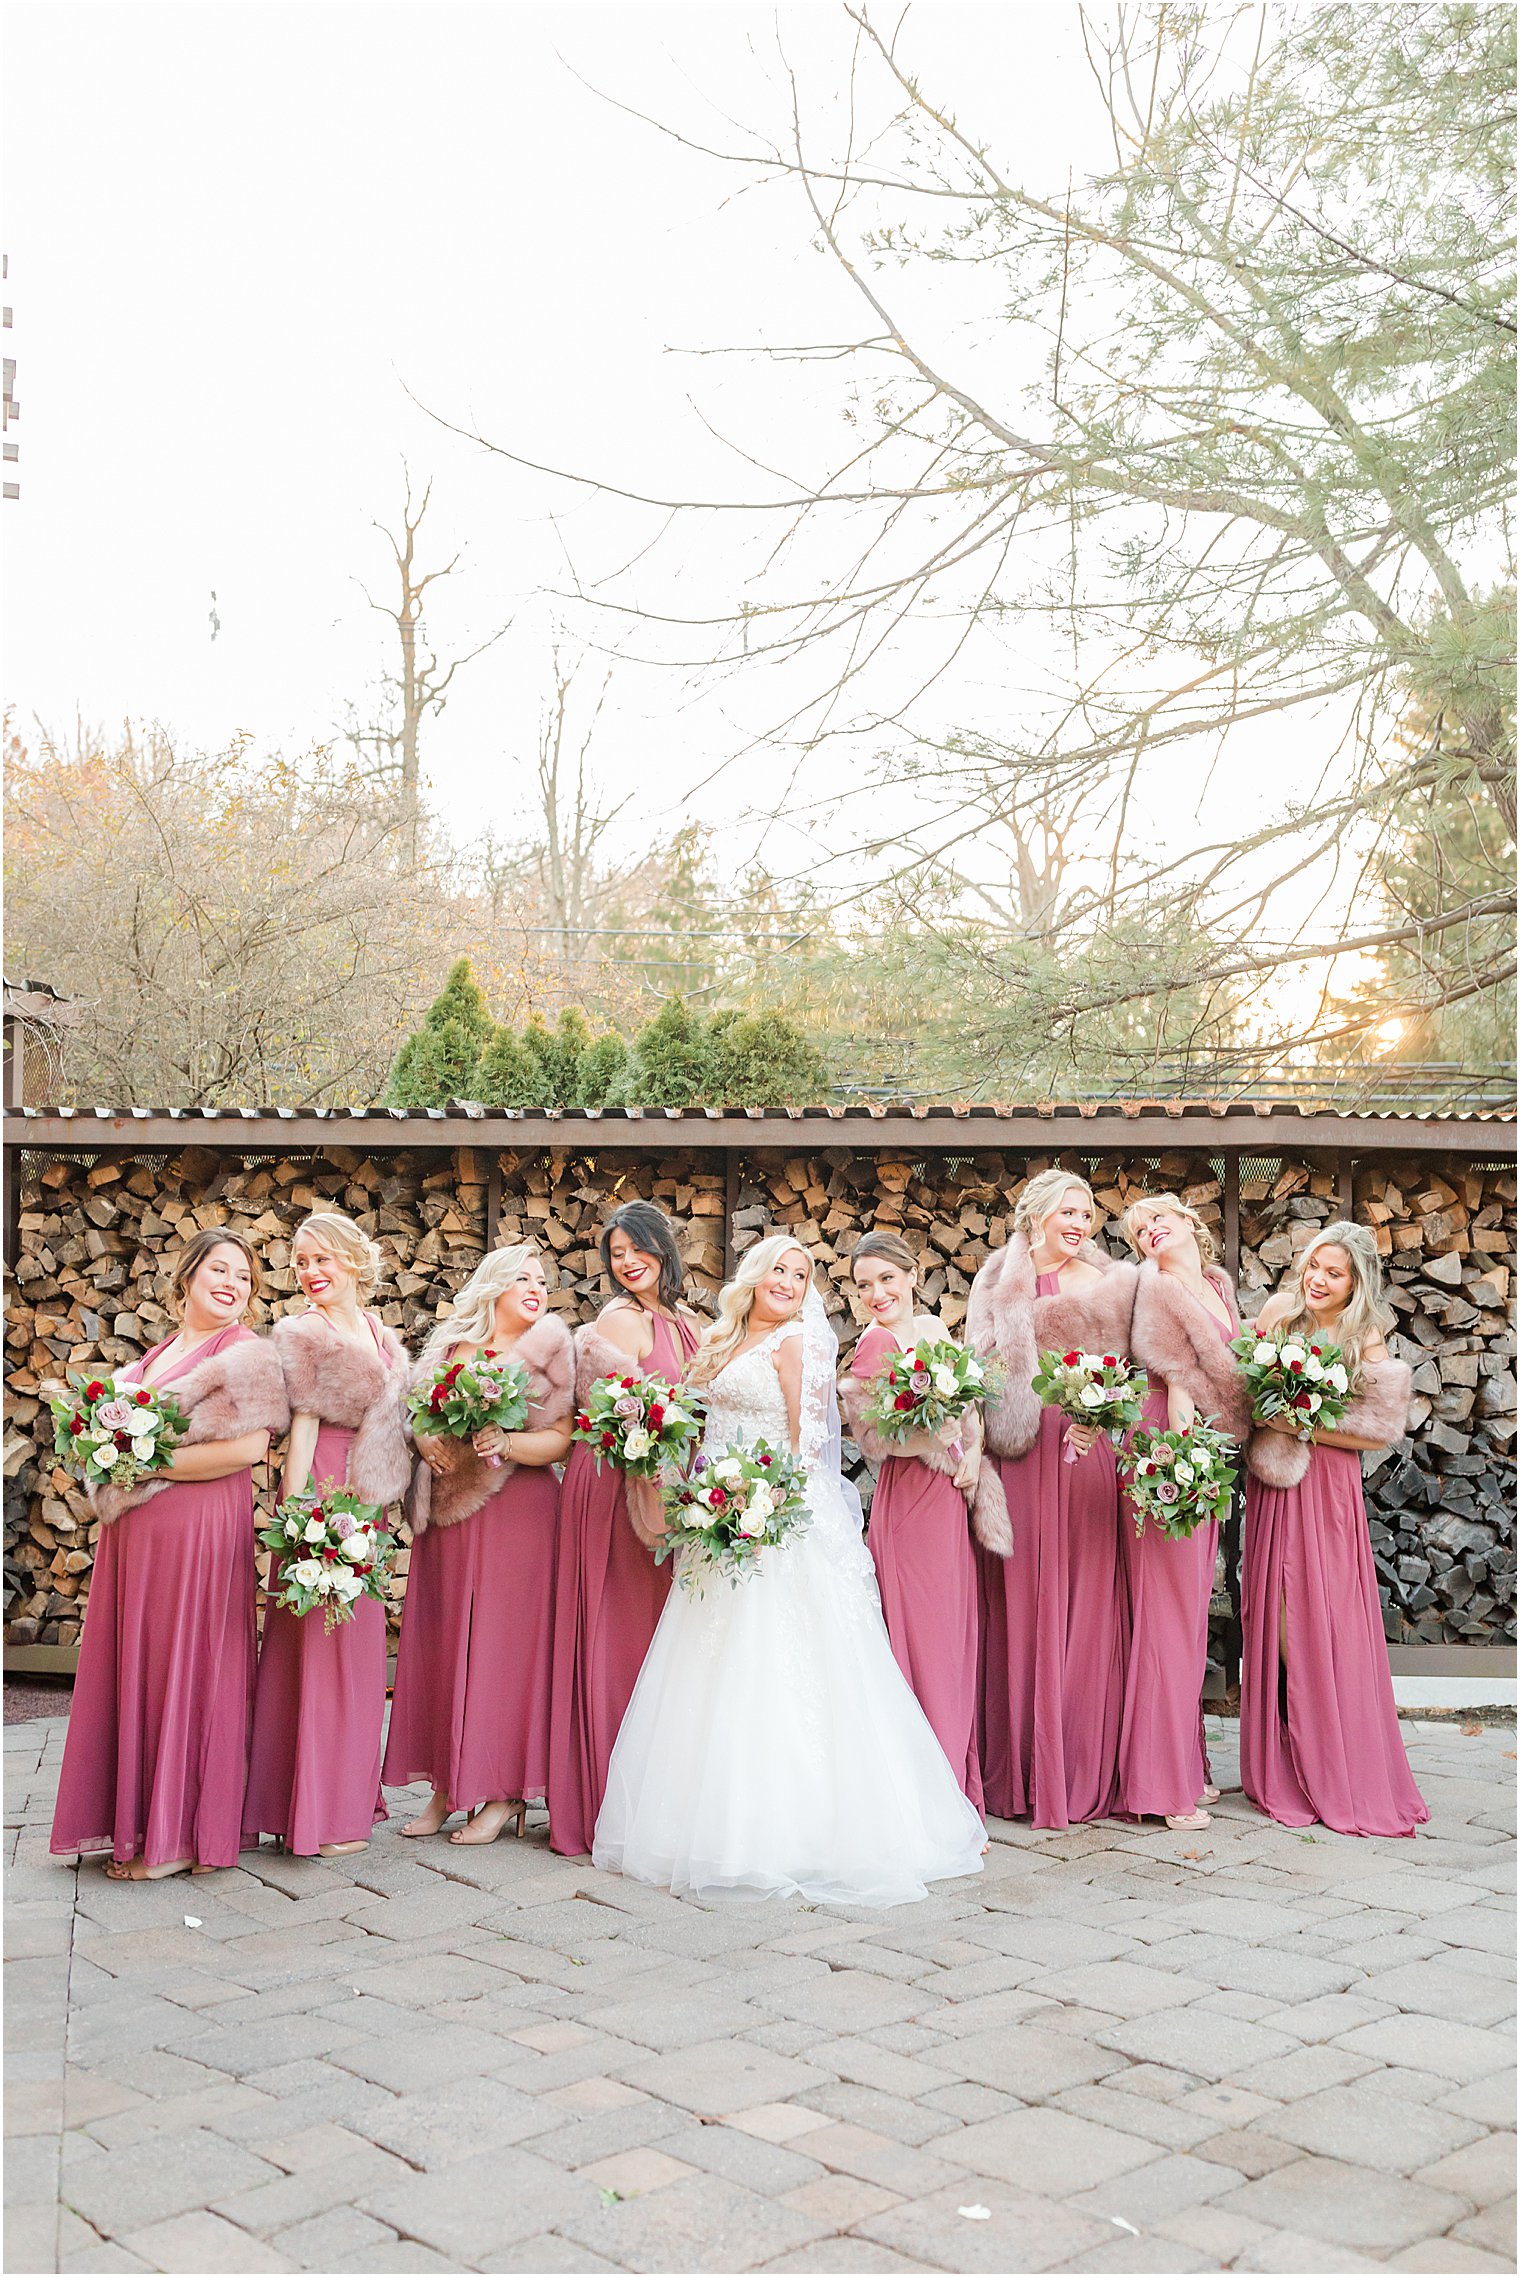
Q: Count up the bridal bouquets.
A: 9